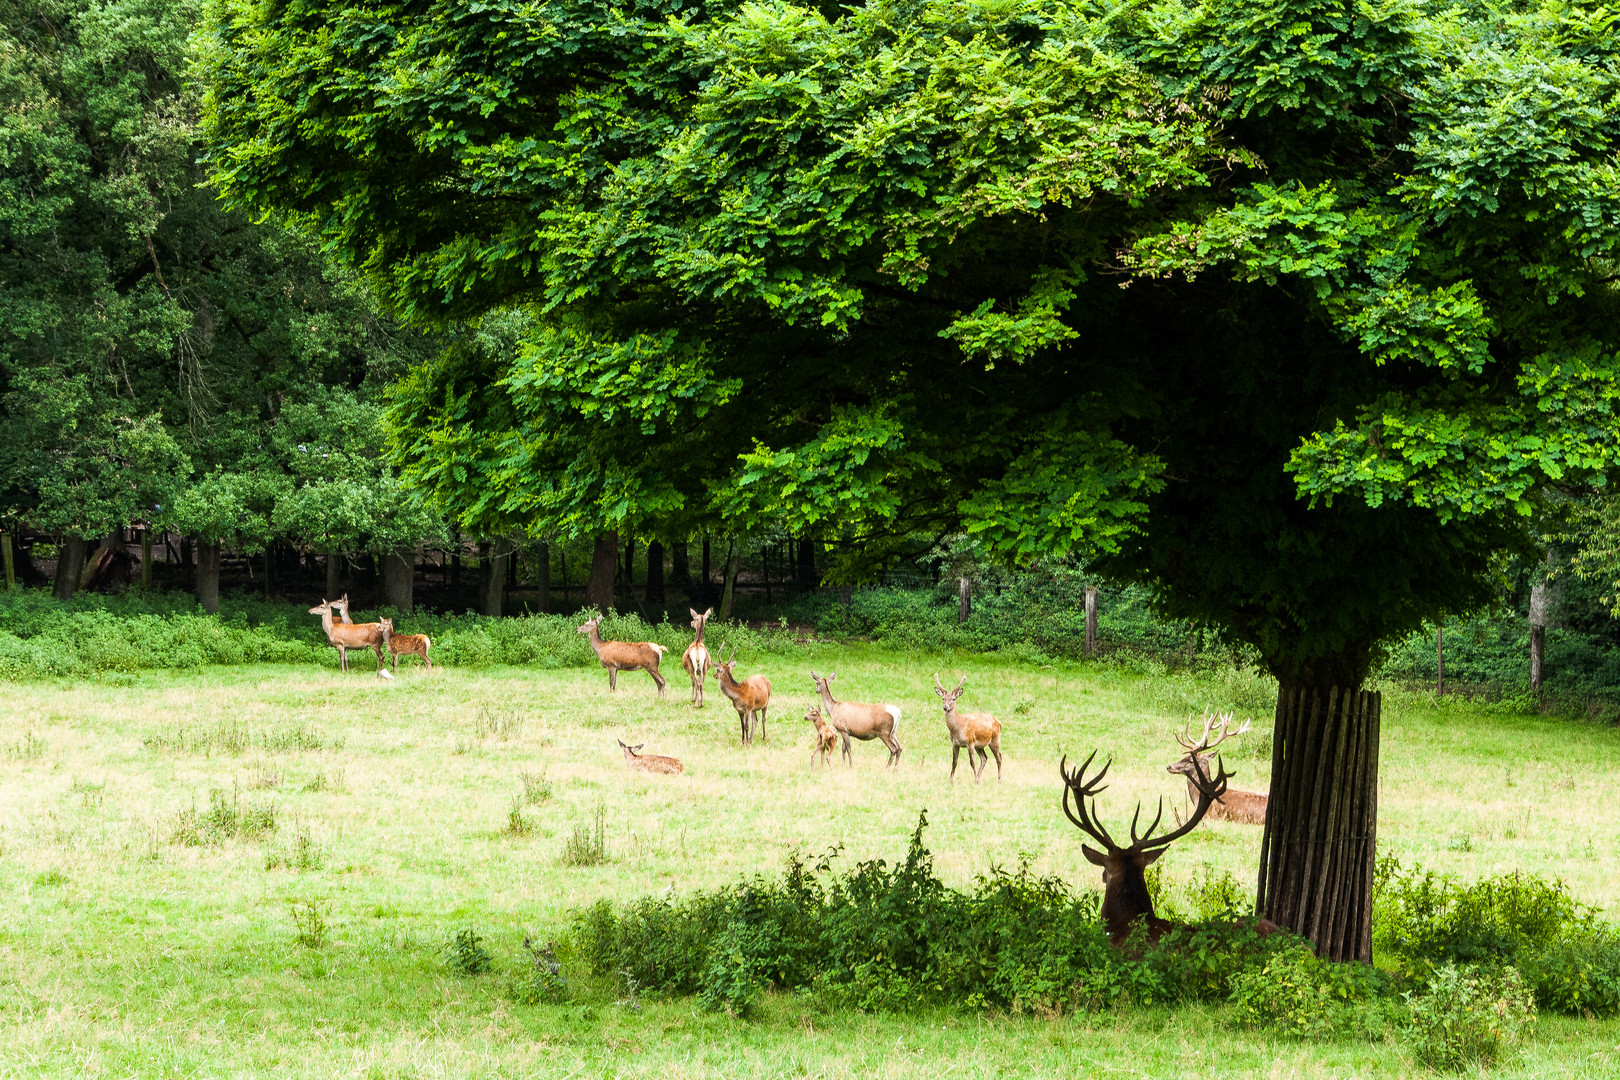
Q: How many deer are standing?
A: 9